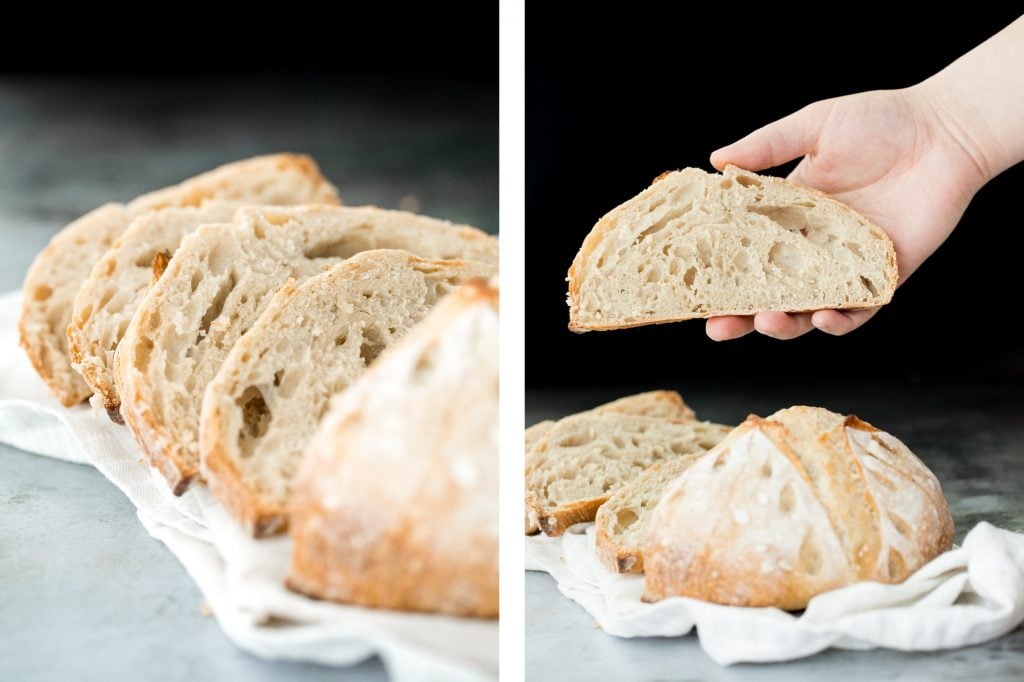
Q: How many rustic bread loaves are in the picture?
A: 2